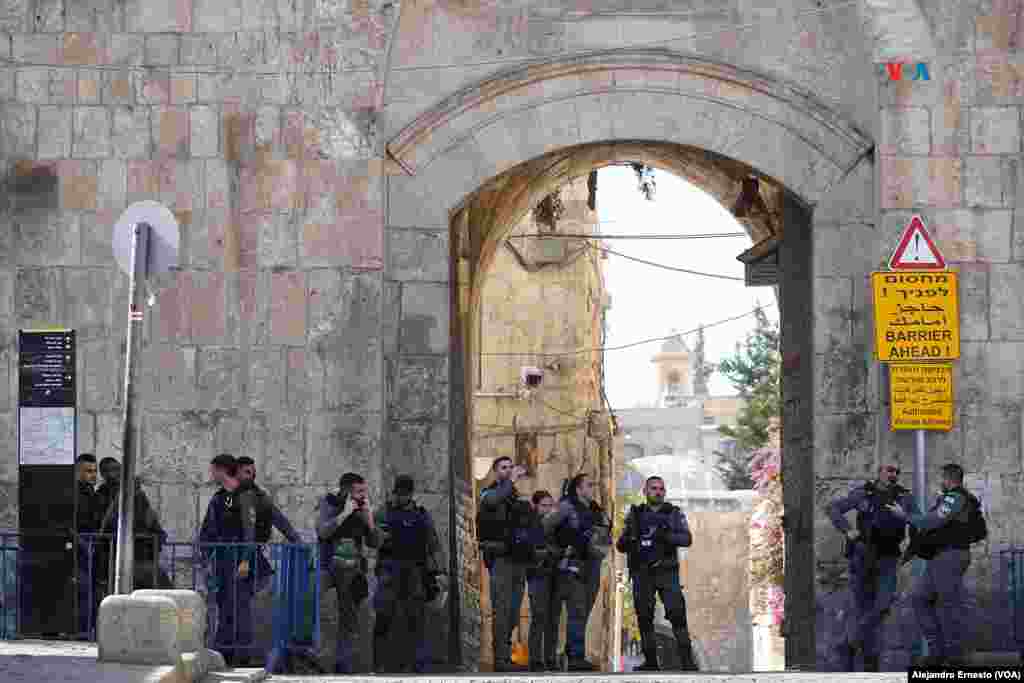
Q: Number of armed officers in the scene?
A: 12